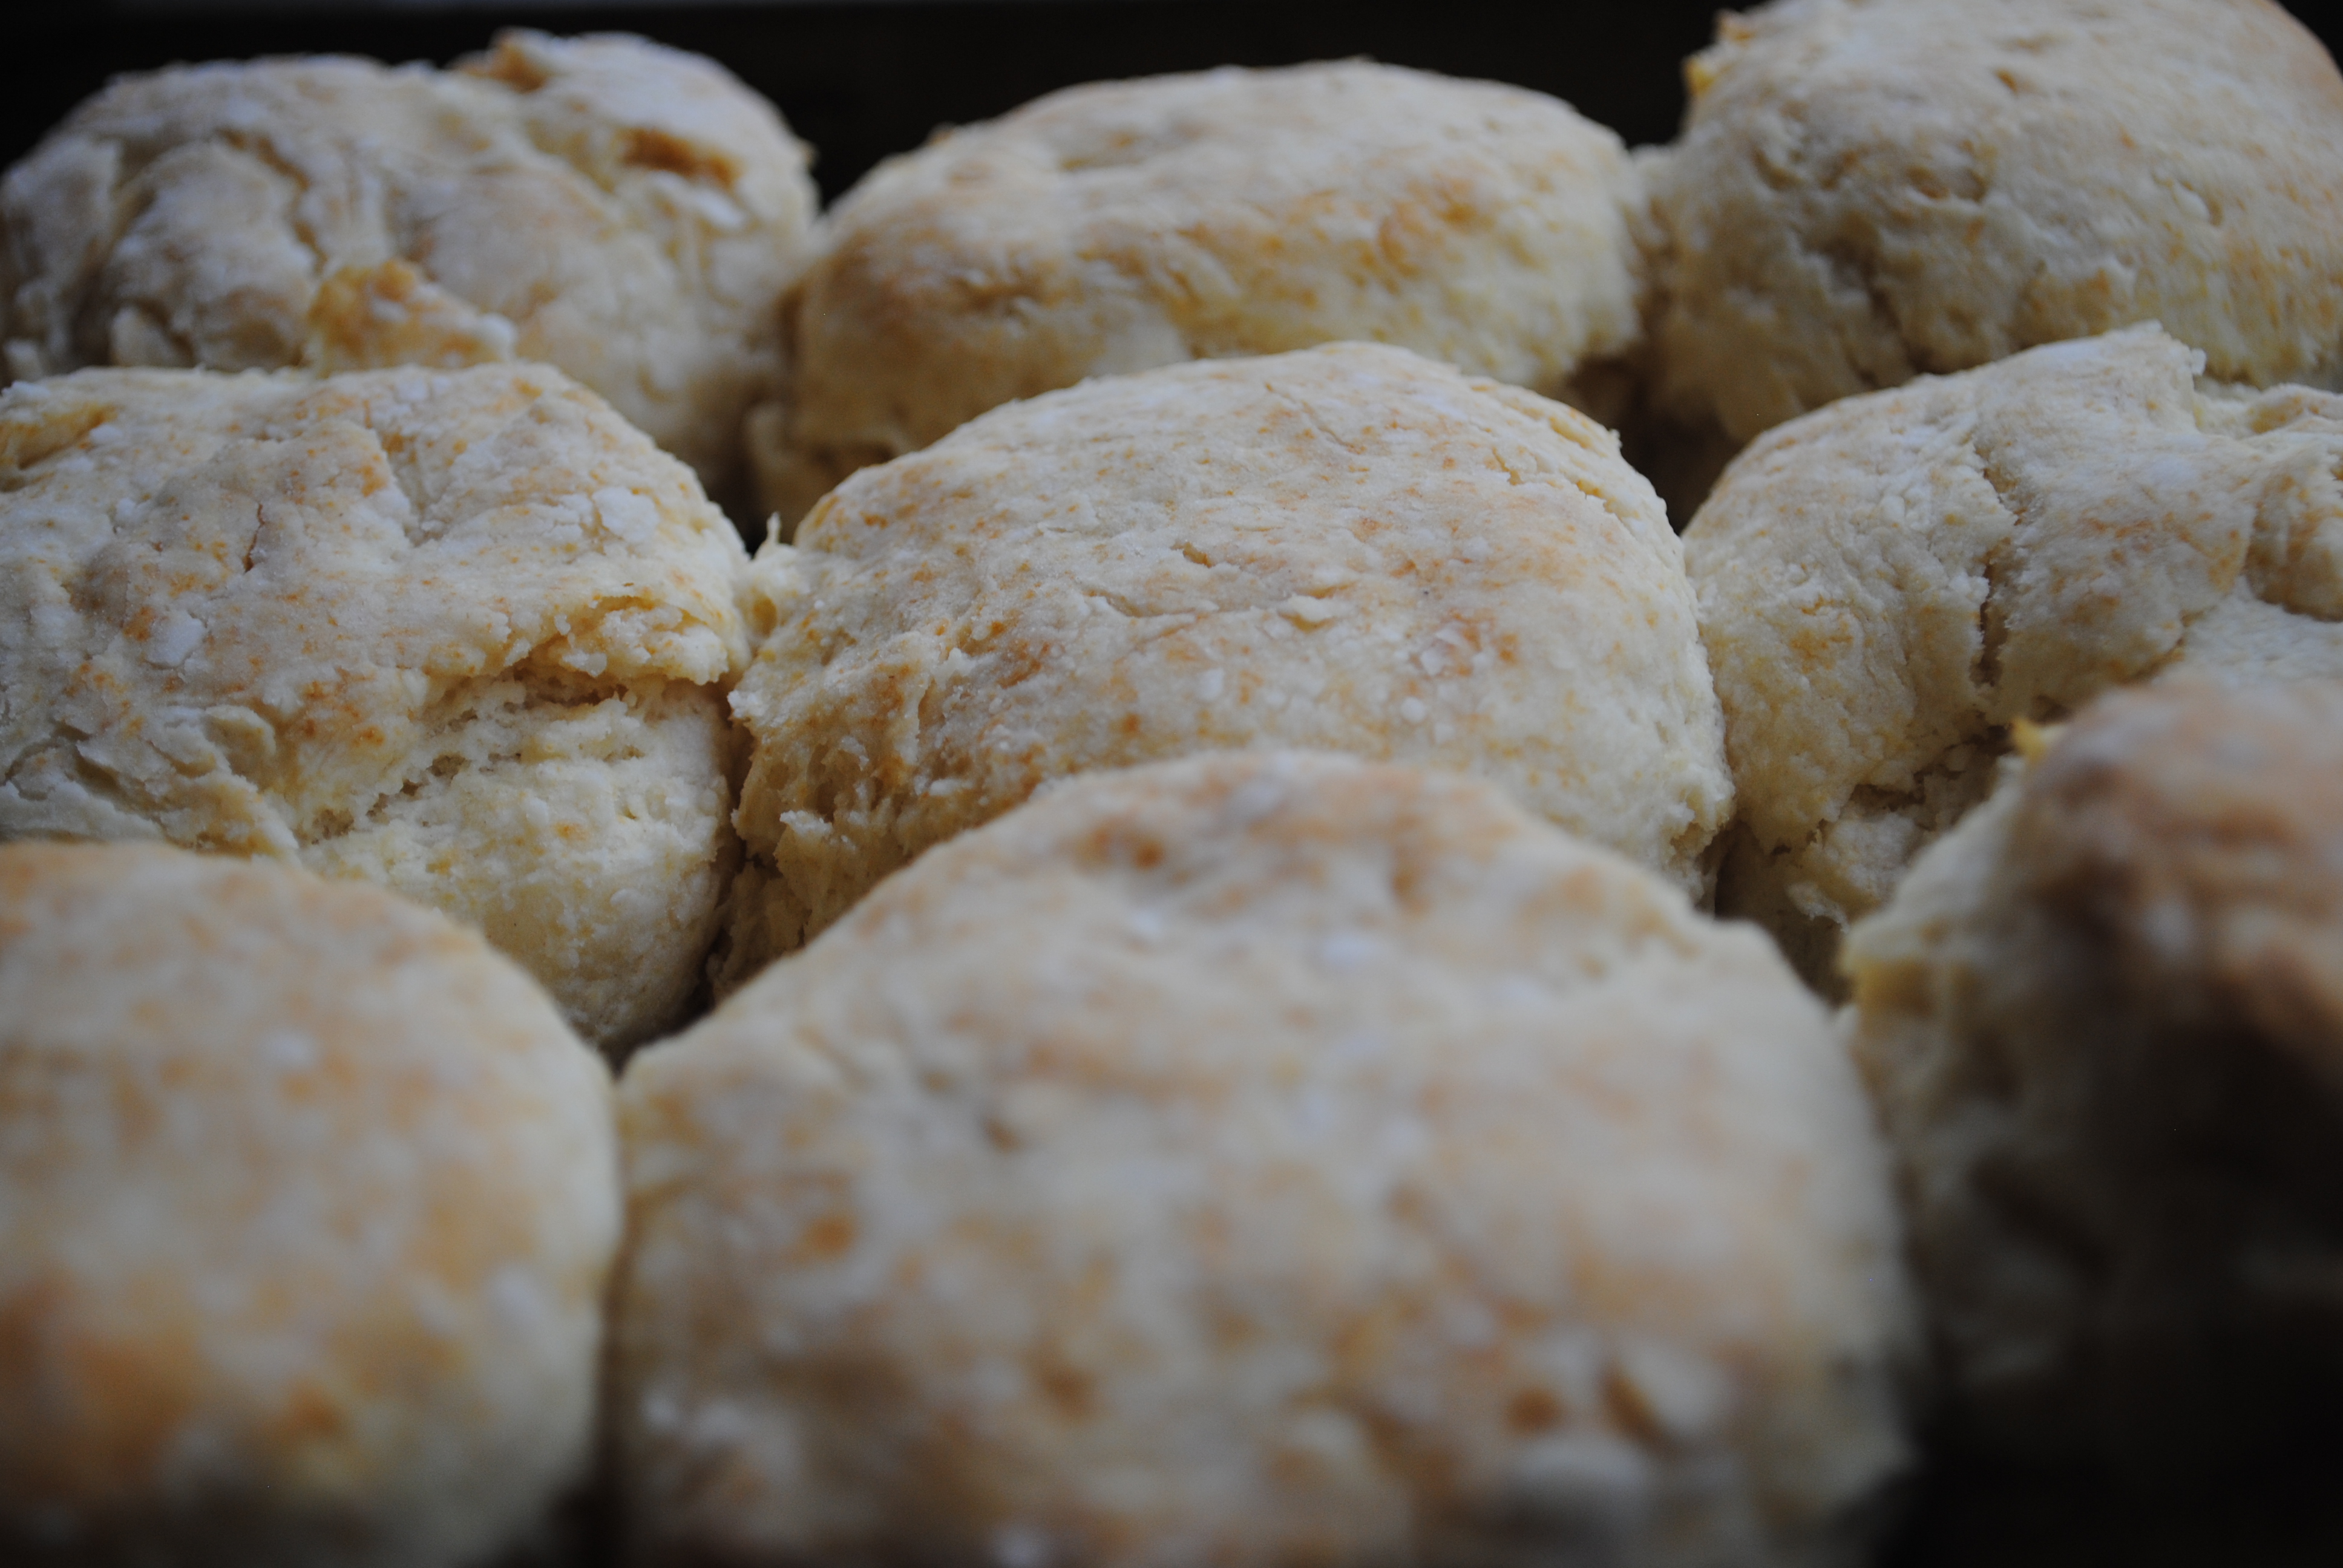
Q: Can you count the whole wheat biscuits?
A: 9